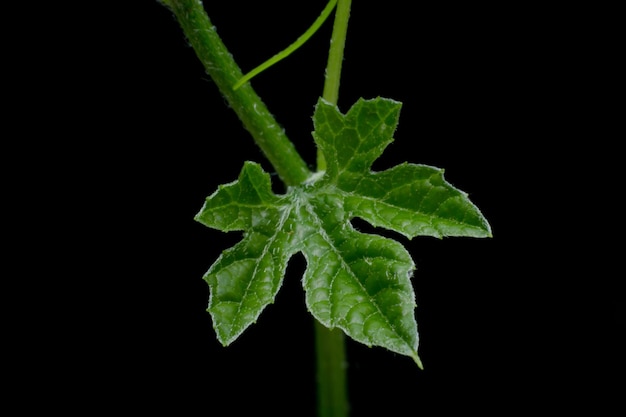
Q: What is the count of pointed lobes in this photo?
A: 5